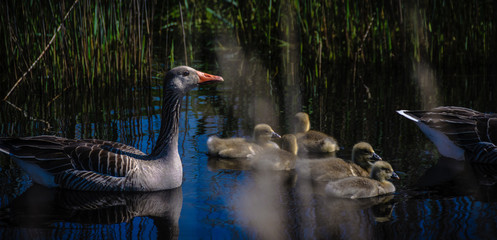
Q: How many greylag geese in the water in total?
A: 7